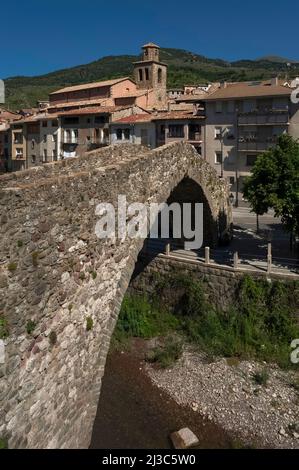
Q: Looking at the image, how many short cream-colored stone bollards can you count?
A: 4